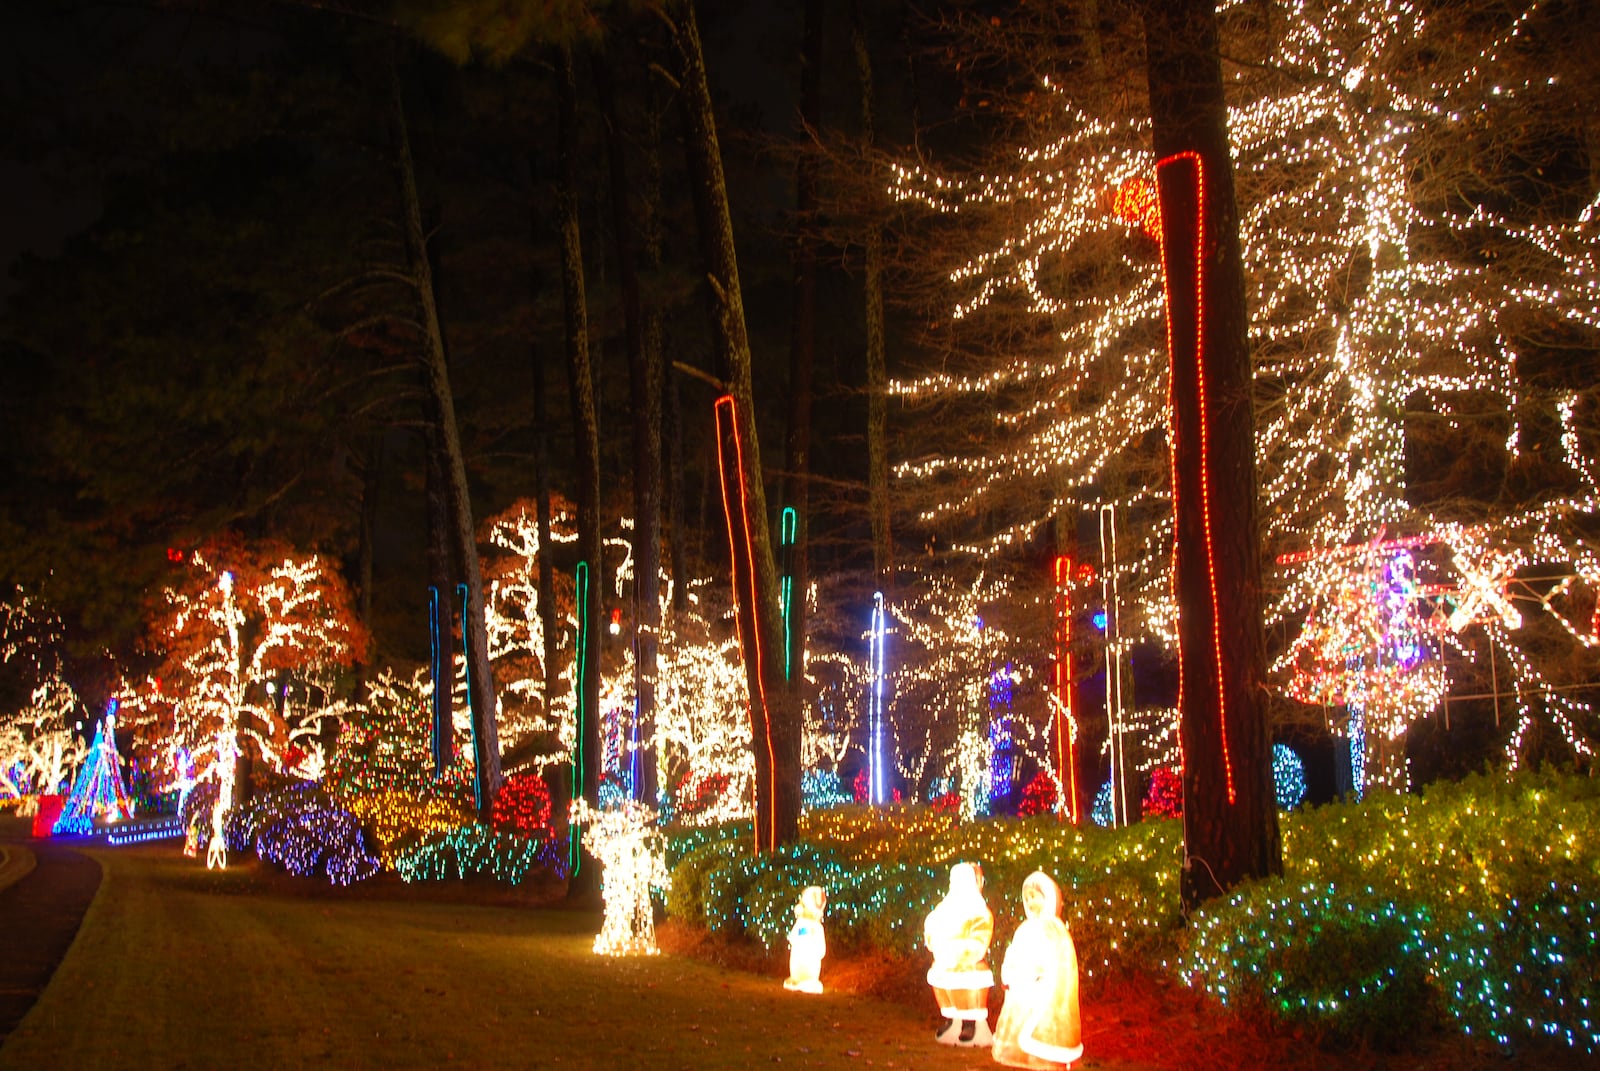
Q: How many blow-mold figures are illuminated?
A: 3